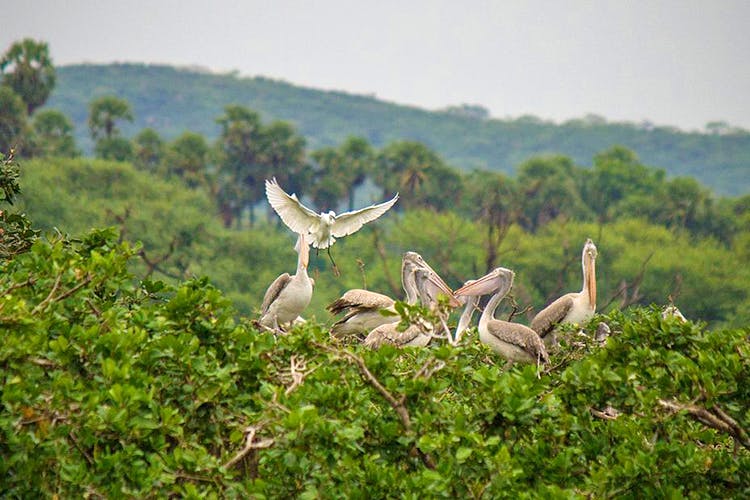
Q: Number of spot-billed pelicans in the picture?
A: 6